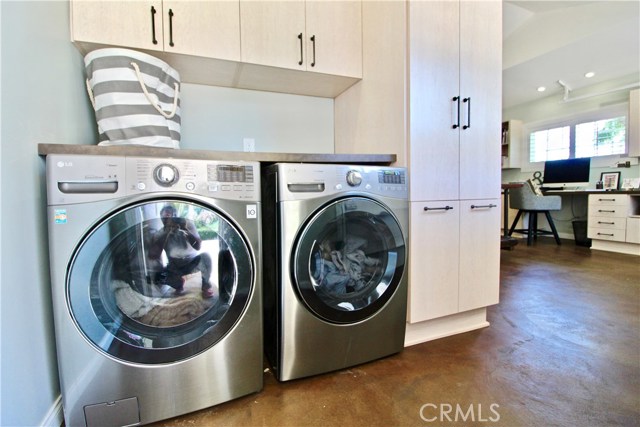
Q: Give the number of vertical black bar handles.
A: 6